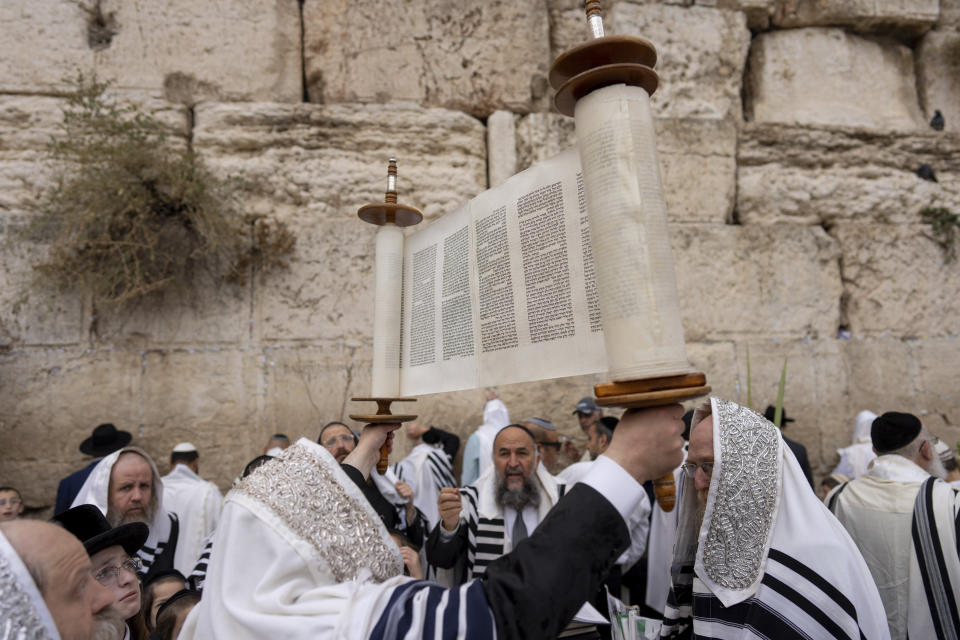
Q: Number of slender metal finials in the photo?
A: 2